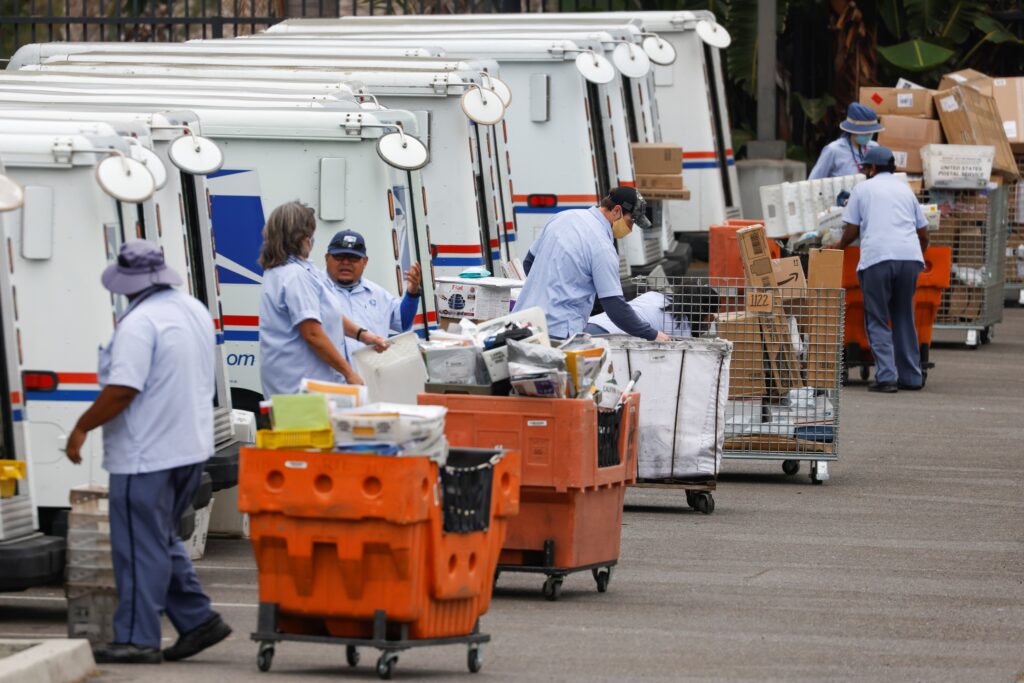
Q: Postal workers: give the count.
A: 7